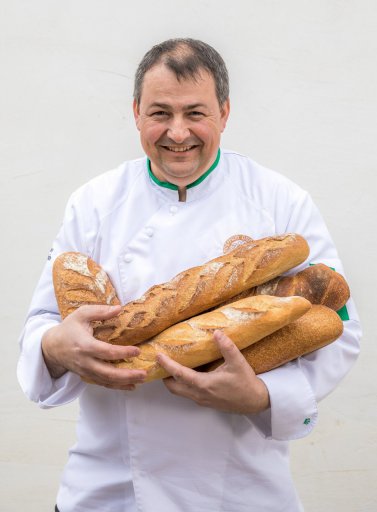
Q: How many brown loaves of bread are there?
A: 5